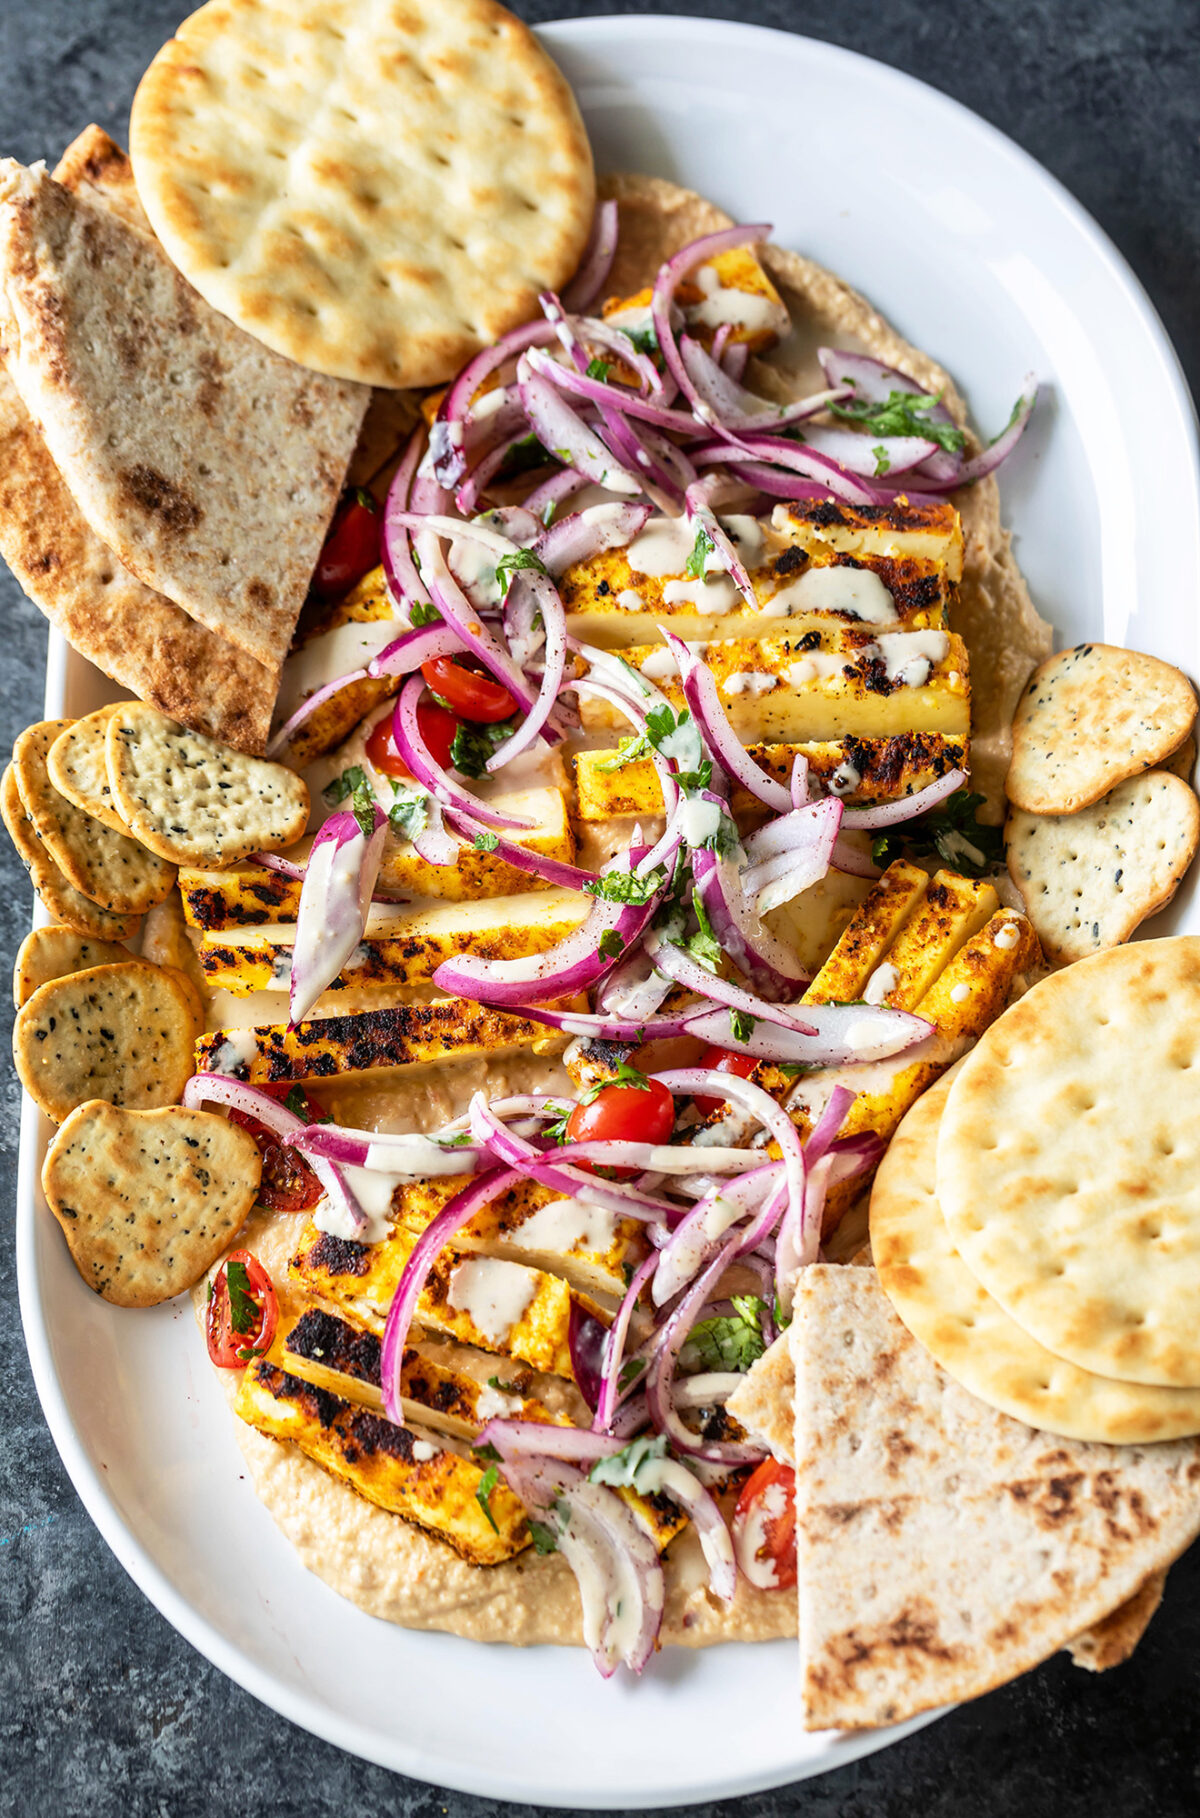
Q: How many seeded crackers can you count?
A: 10